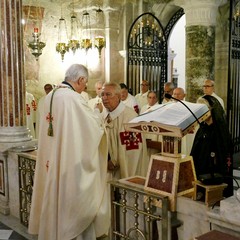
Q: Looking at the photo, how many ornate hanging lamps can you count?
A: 5